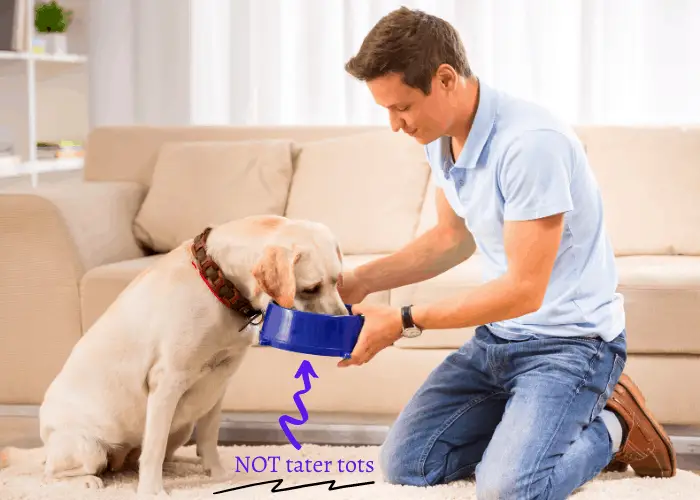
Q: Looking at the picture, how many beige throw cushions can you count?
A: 2